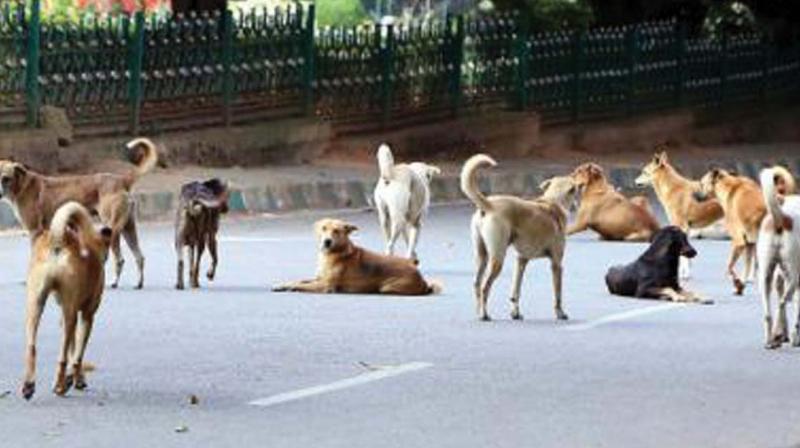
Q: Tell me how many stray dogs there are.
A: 11